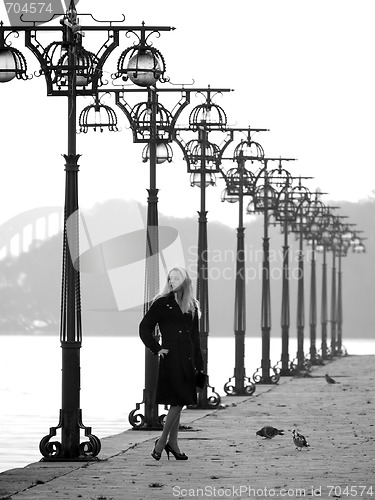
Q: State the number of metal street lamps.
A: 11